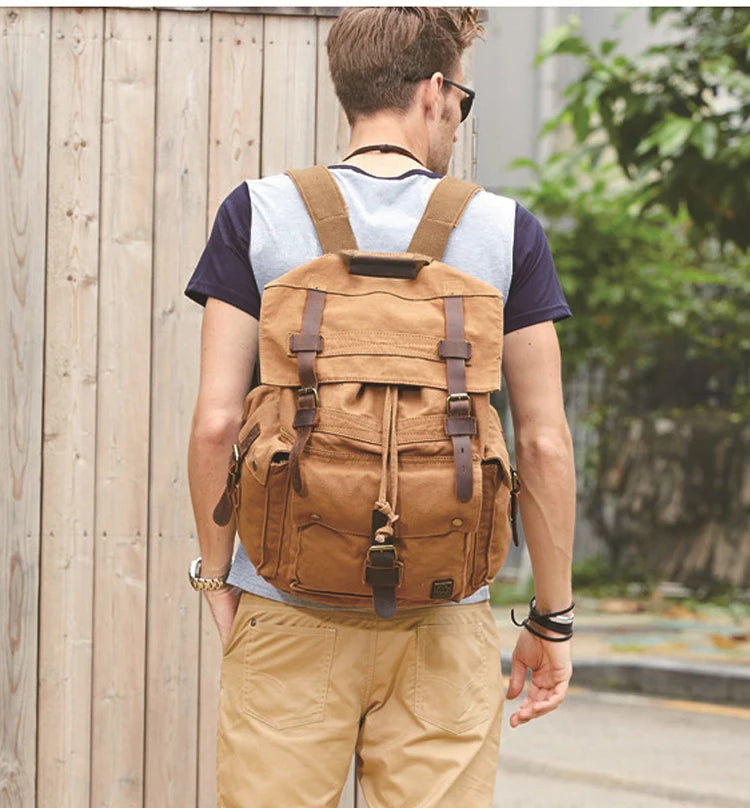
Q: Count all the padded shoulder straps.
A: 2